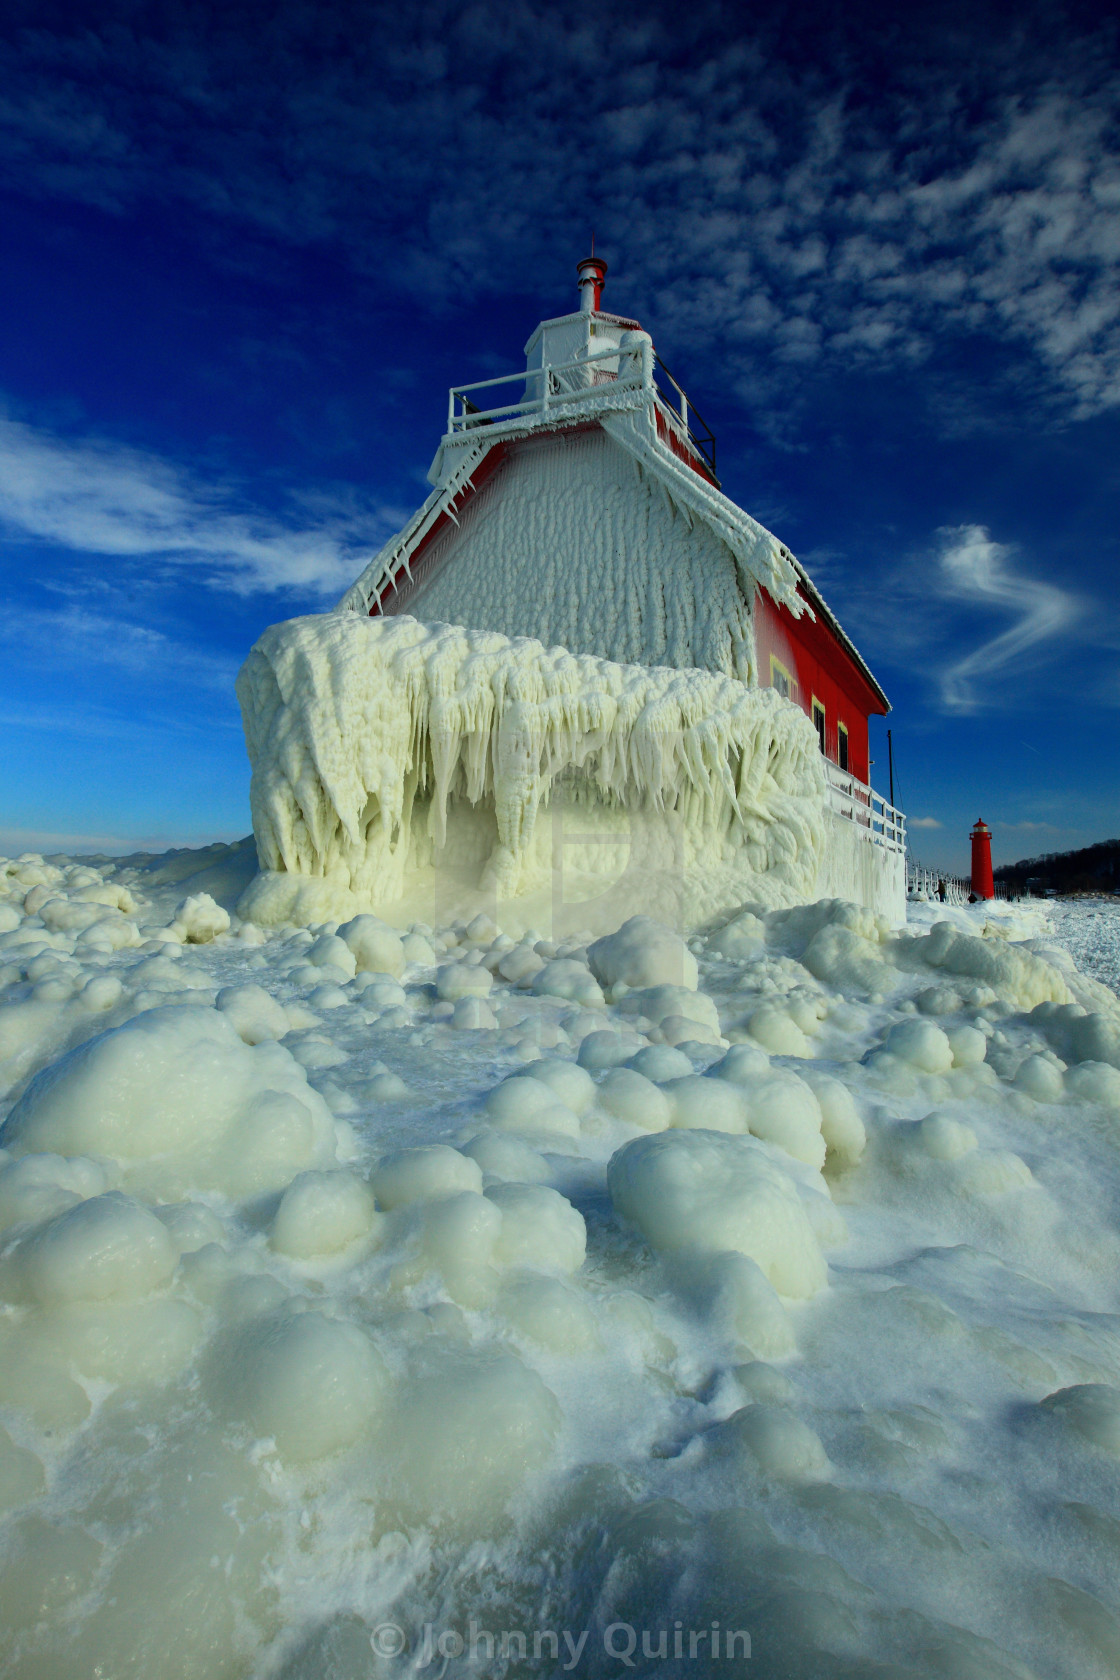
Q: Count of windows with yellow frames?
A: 3